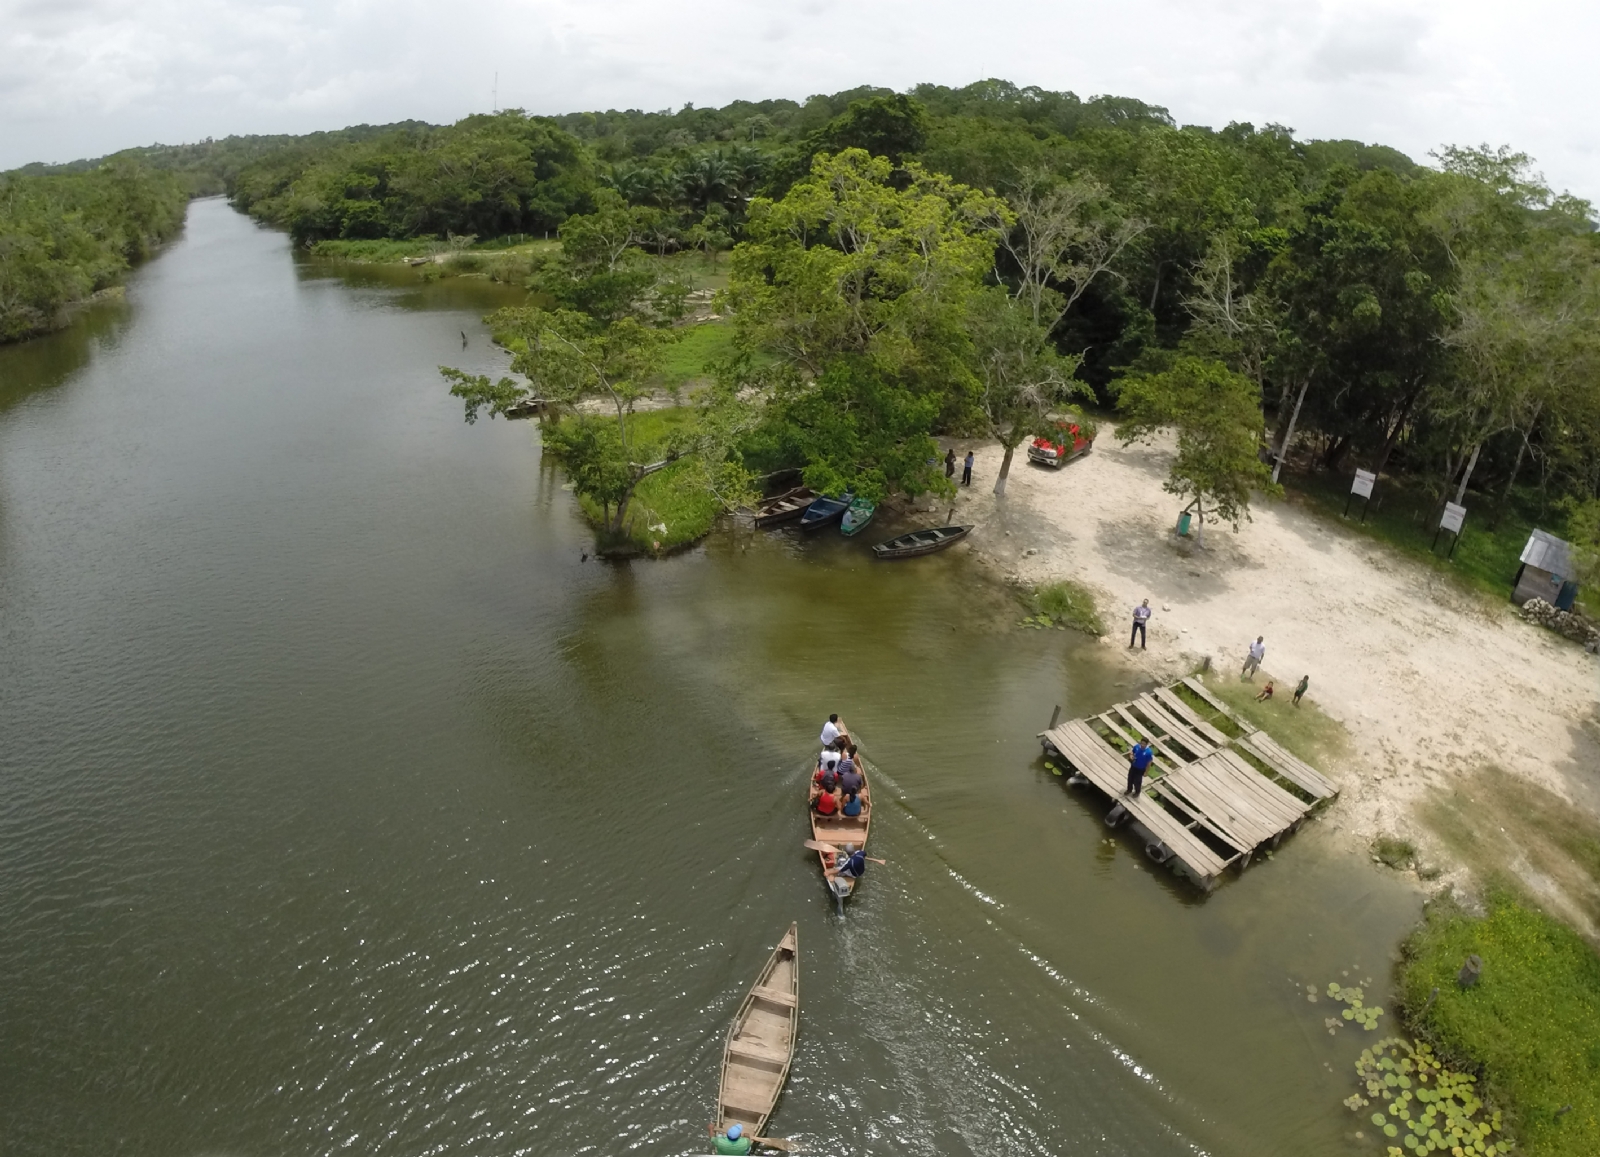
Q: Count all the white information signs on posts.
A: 2